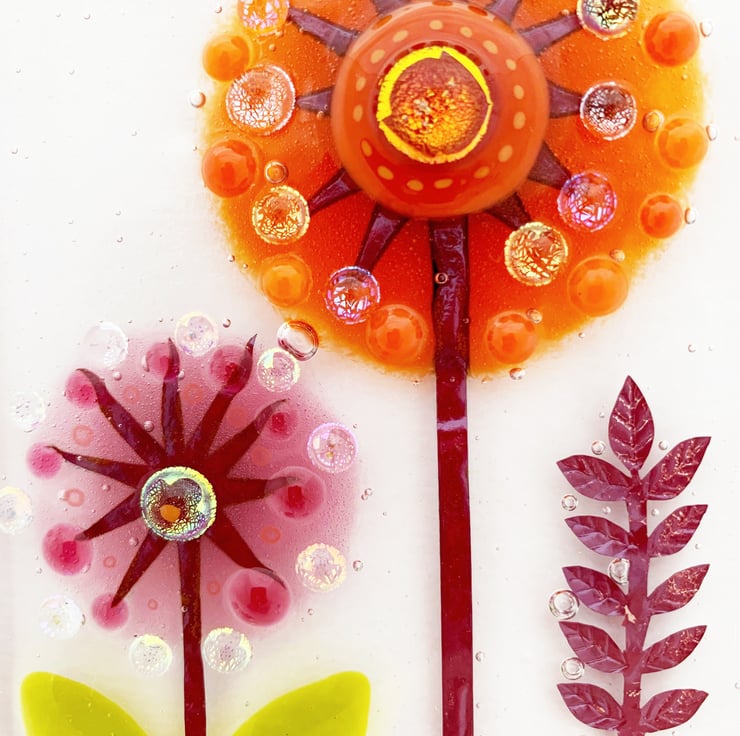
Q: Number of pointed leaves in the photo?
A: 11